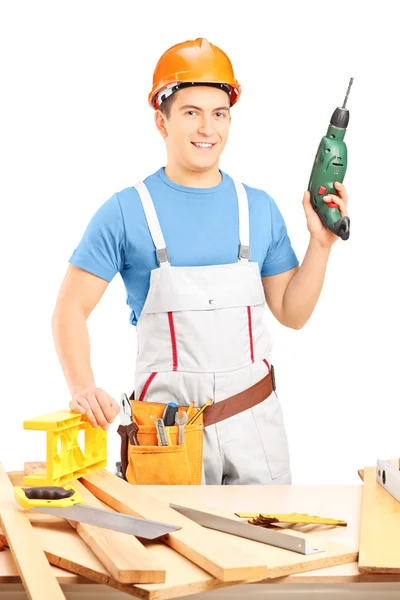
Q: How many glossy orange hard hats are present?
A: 1